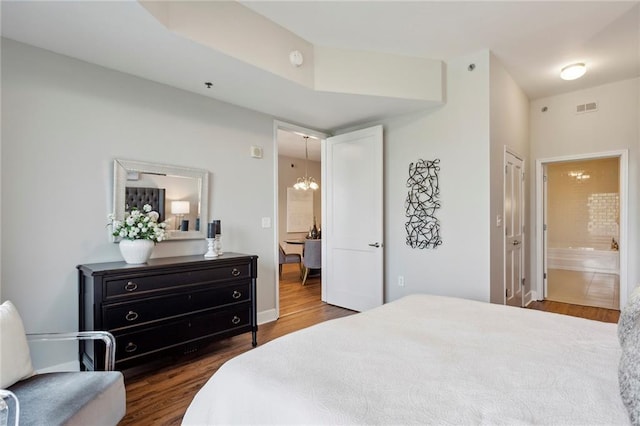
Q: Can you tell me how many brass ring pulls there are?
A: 6